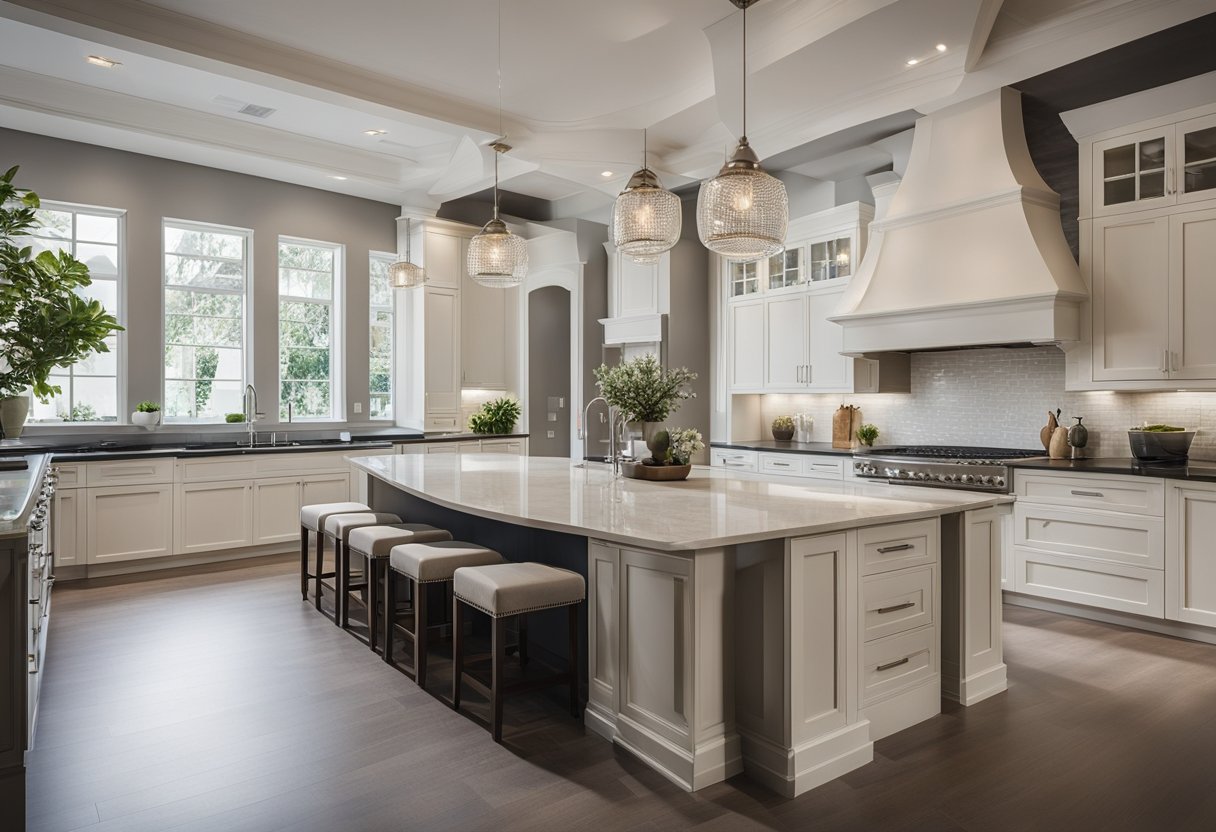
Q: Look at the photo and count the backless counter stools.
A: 5